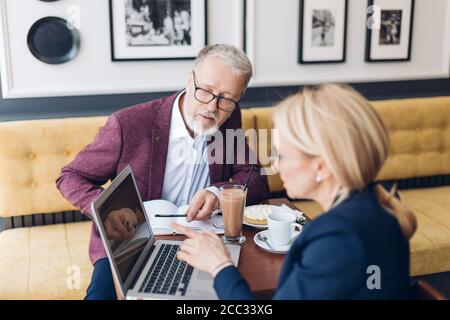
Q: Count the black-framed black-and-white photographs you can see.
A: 3